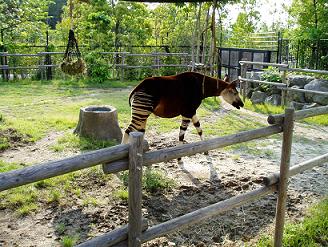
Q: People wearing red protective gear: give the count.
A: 0